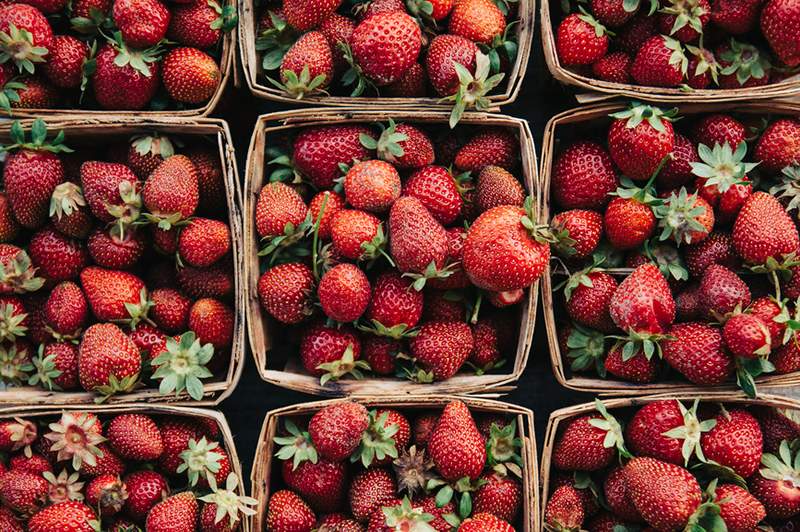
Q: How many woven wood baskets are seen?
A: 9